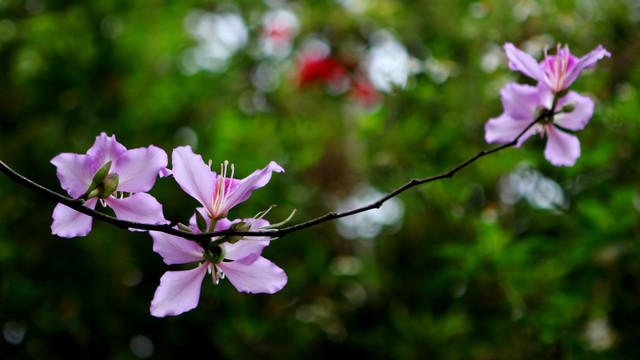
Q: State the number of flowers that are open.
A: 5